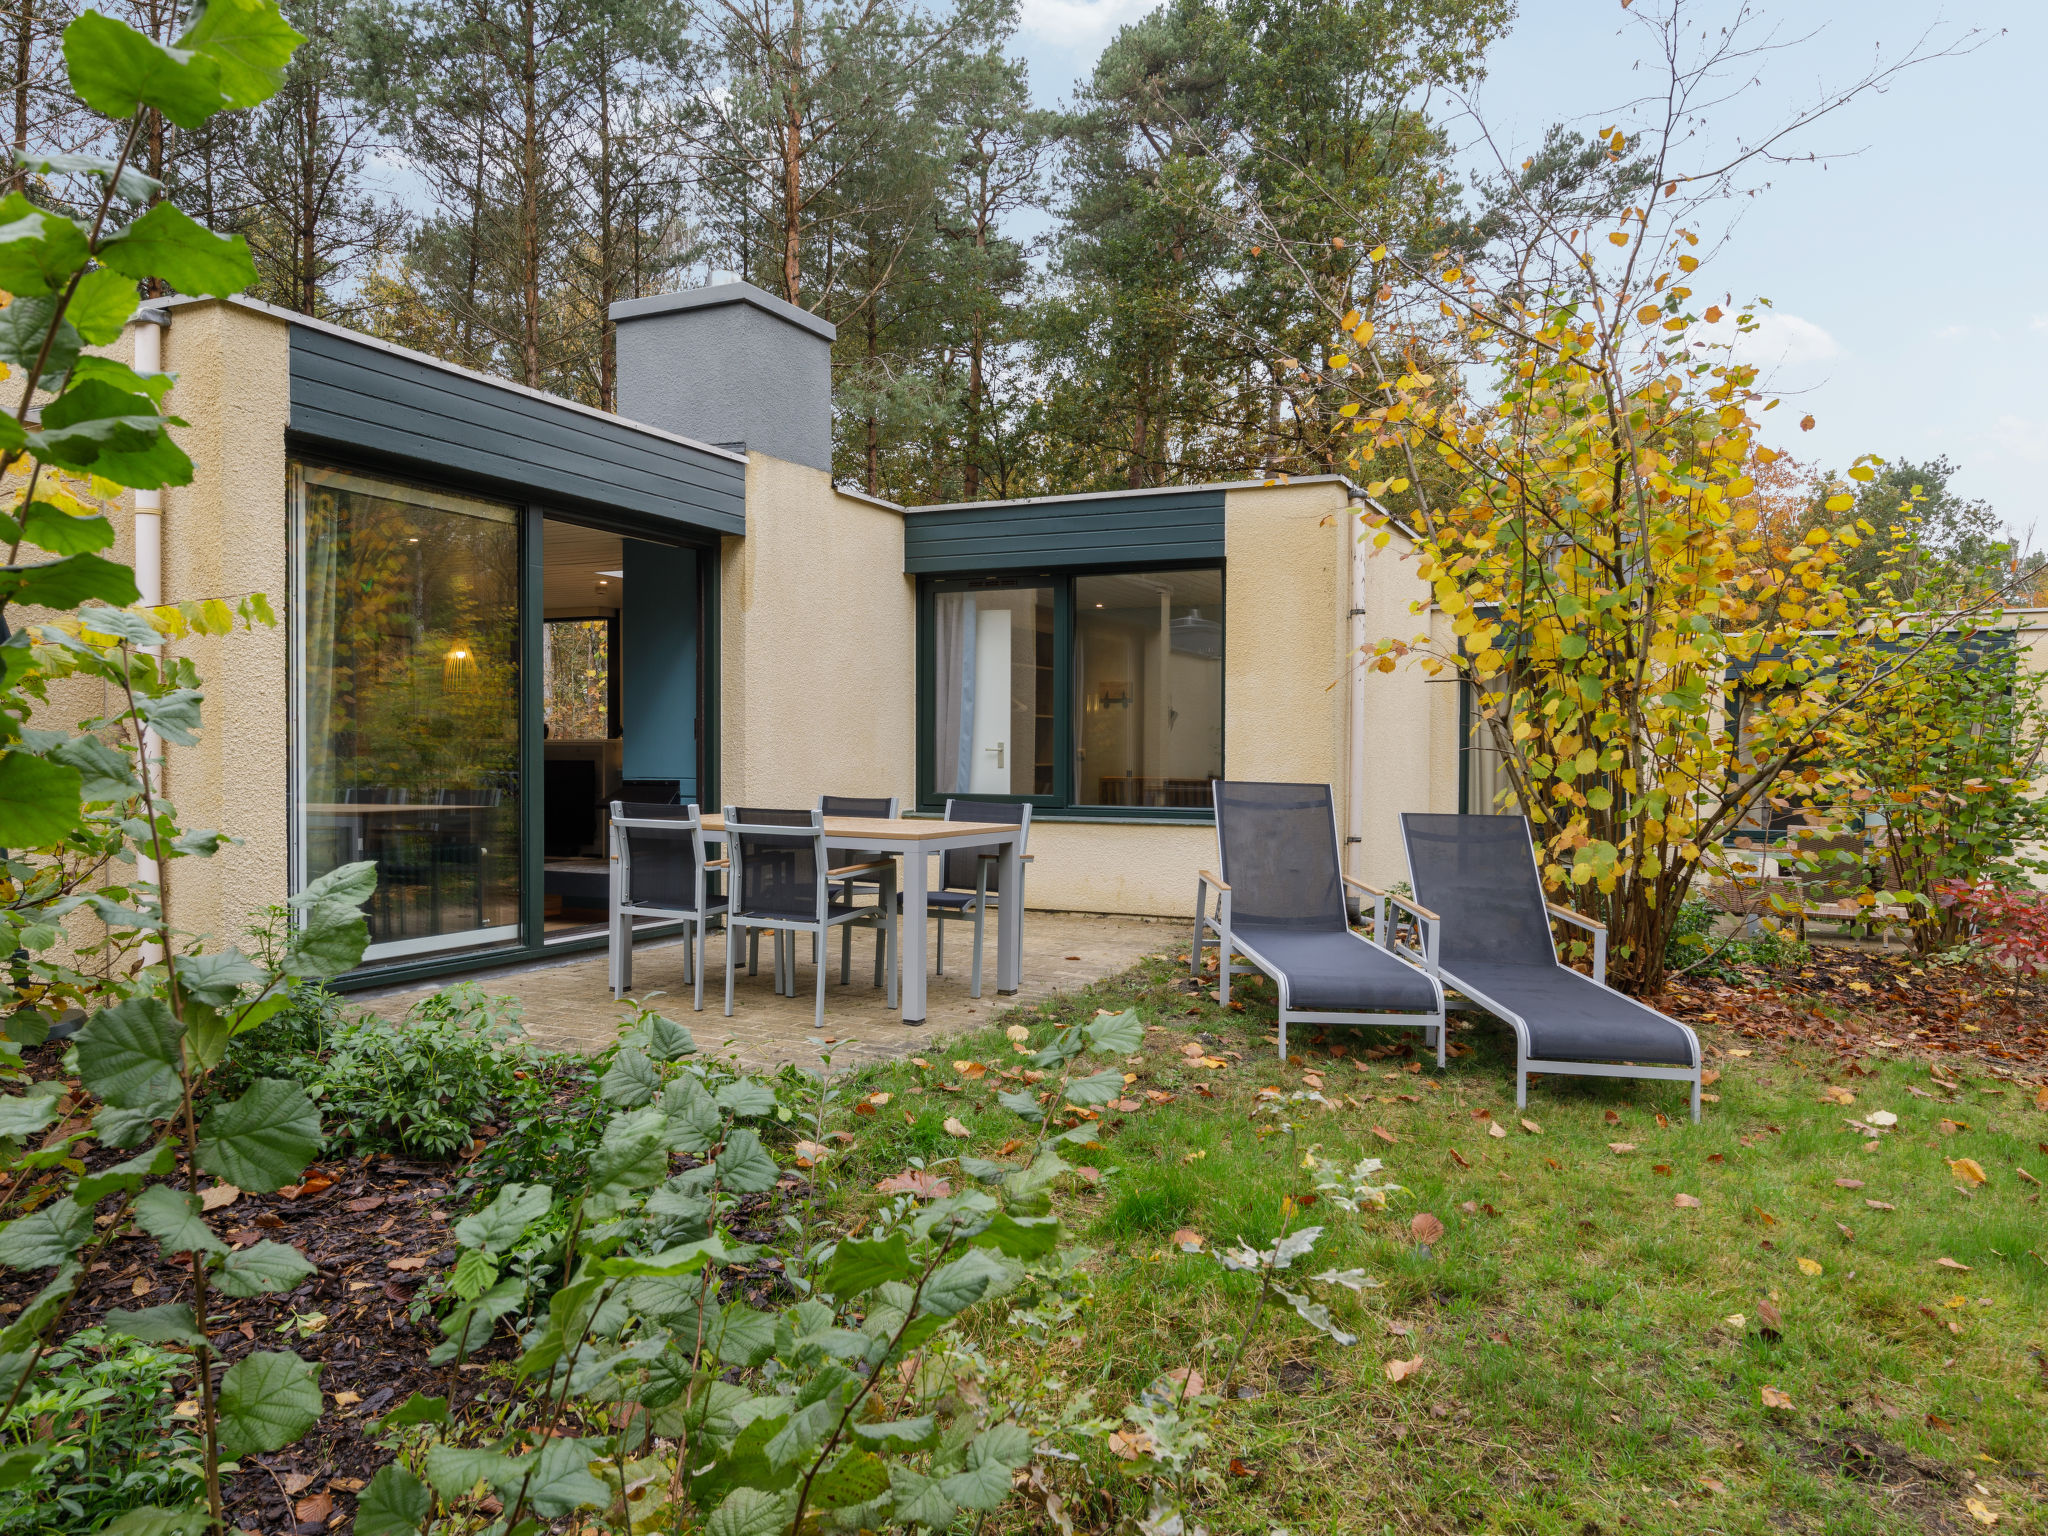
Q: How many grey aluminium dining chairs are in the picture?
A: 4